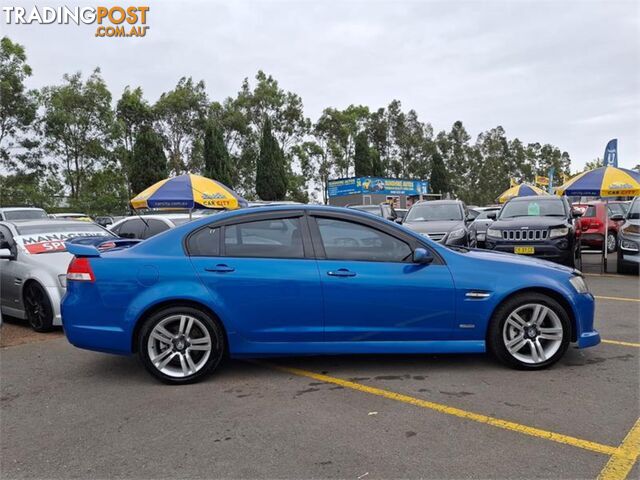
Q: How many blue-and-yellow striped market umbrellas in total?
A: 3